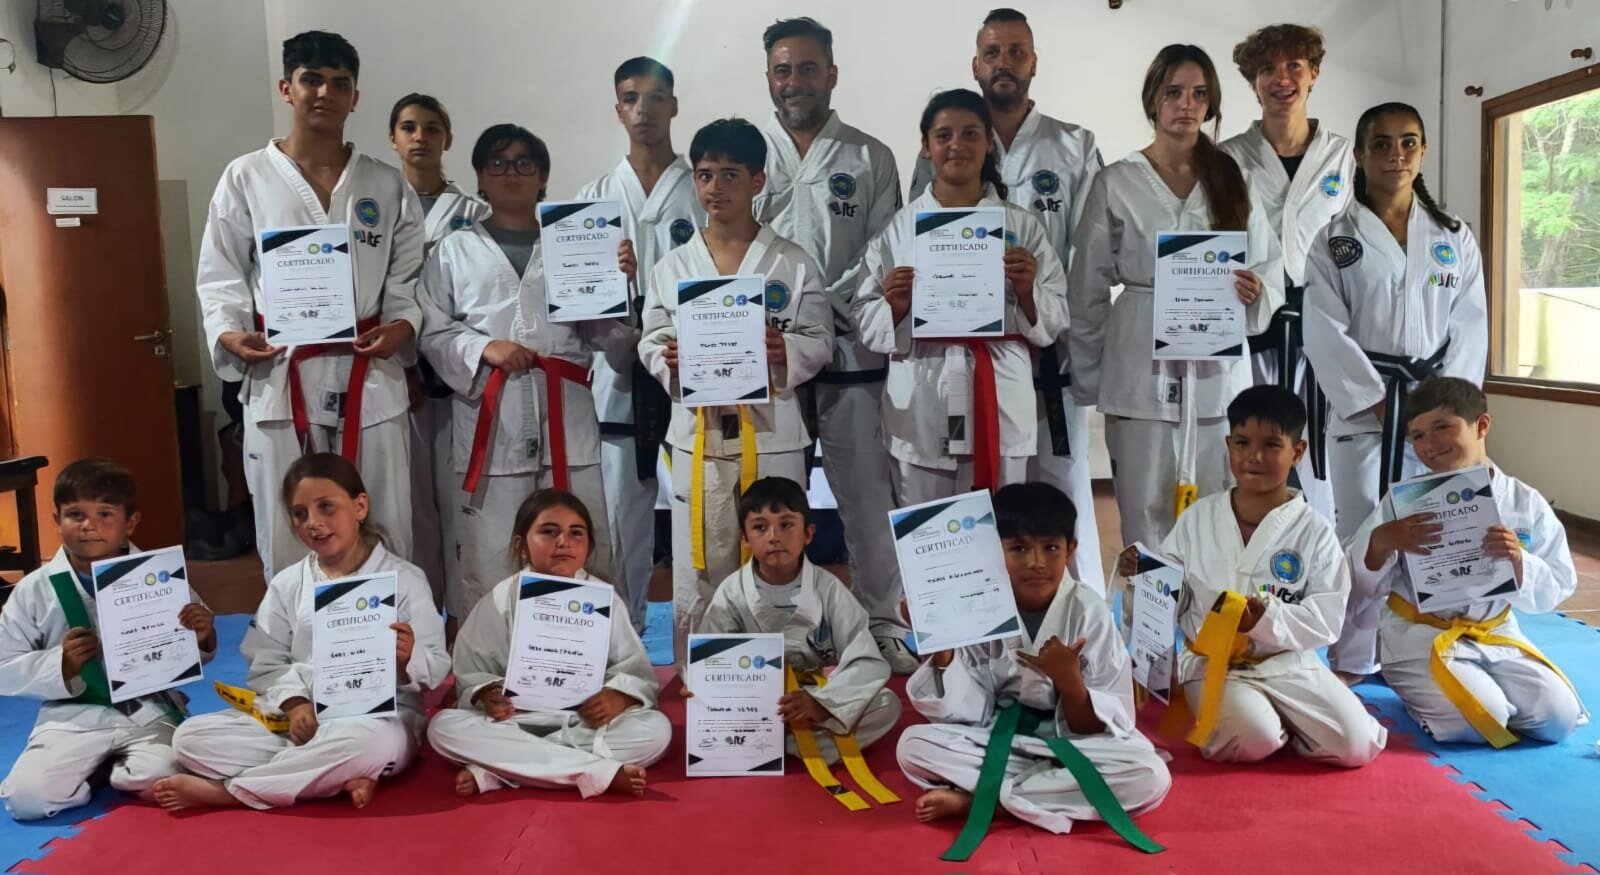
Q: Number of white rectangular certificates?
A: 12